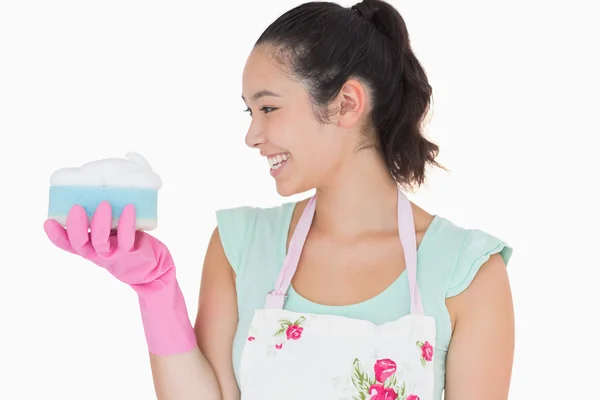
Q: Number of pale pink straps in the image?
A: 2